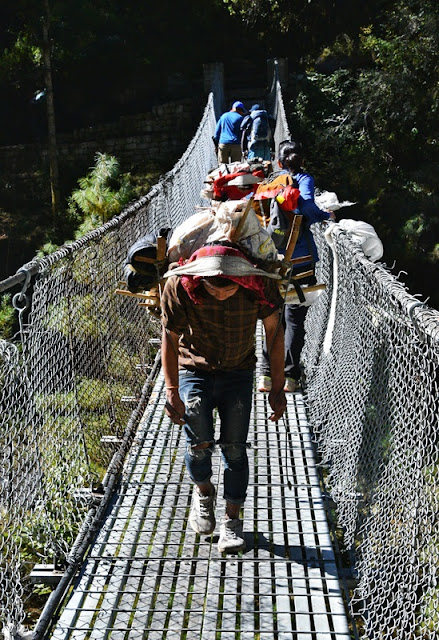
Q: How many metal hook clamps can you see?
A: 2